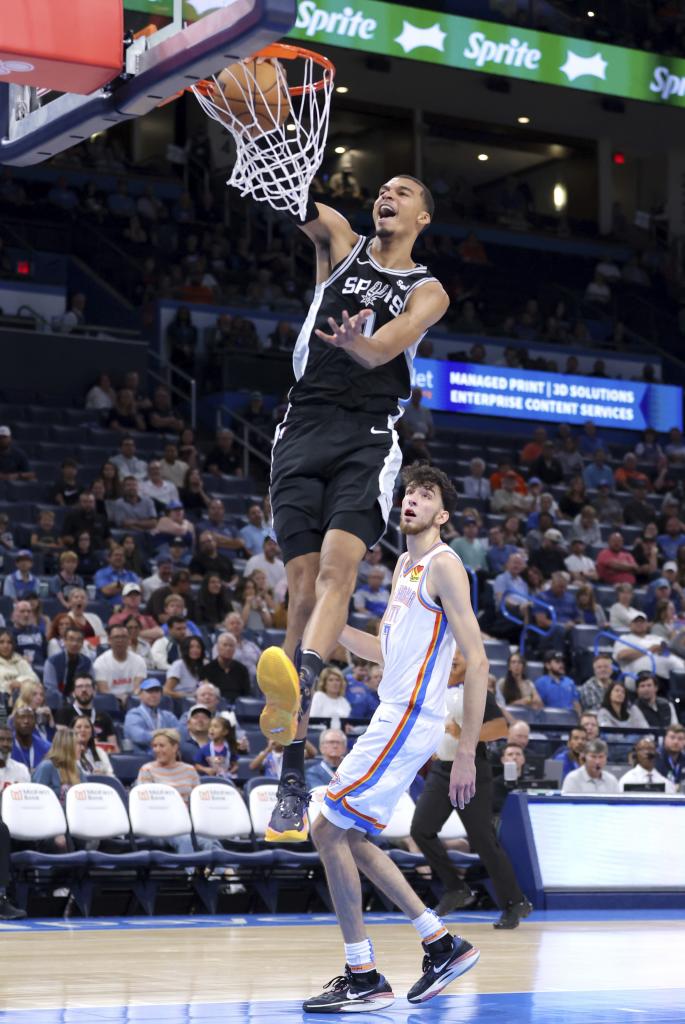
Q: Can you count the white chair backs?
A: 8